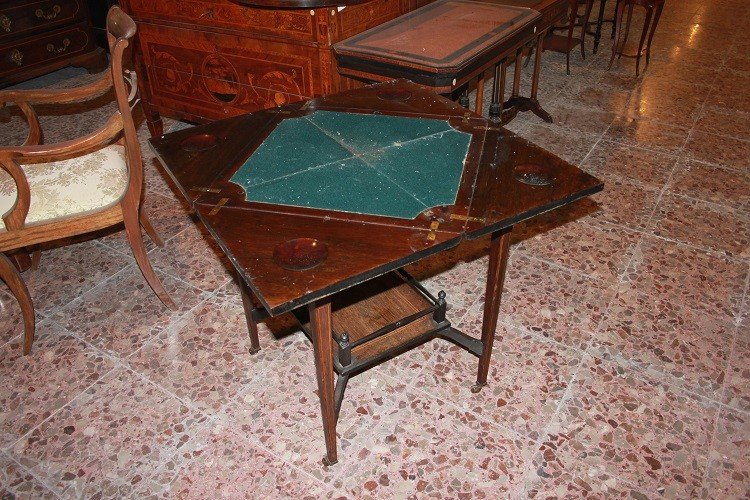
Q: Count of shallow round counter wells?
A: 4